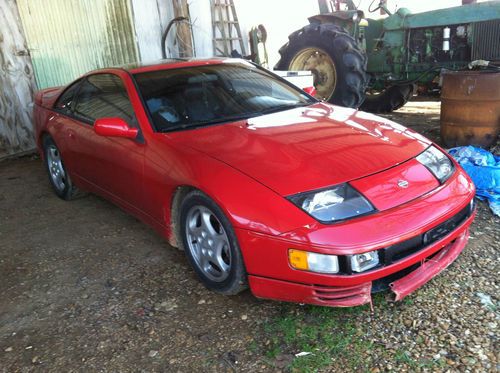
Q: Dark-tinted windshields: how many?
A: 1